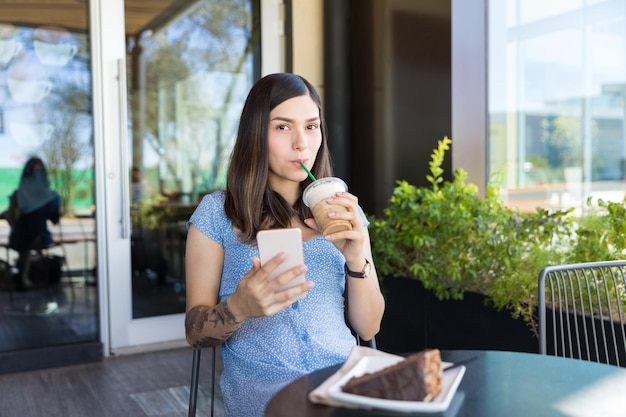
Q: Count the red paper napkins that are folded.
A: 0